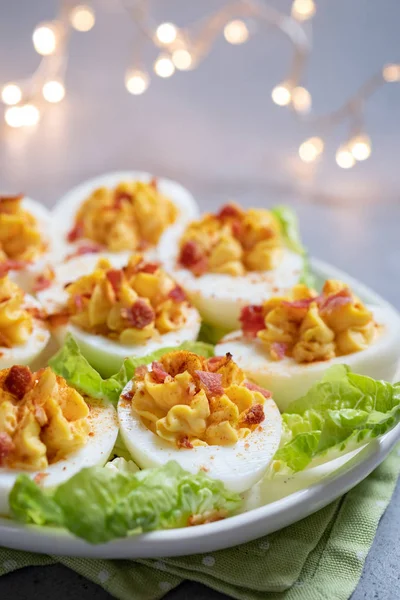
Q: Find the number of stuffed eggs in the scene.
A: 8